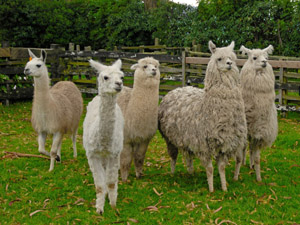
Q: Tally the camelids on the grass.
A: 5